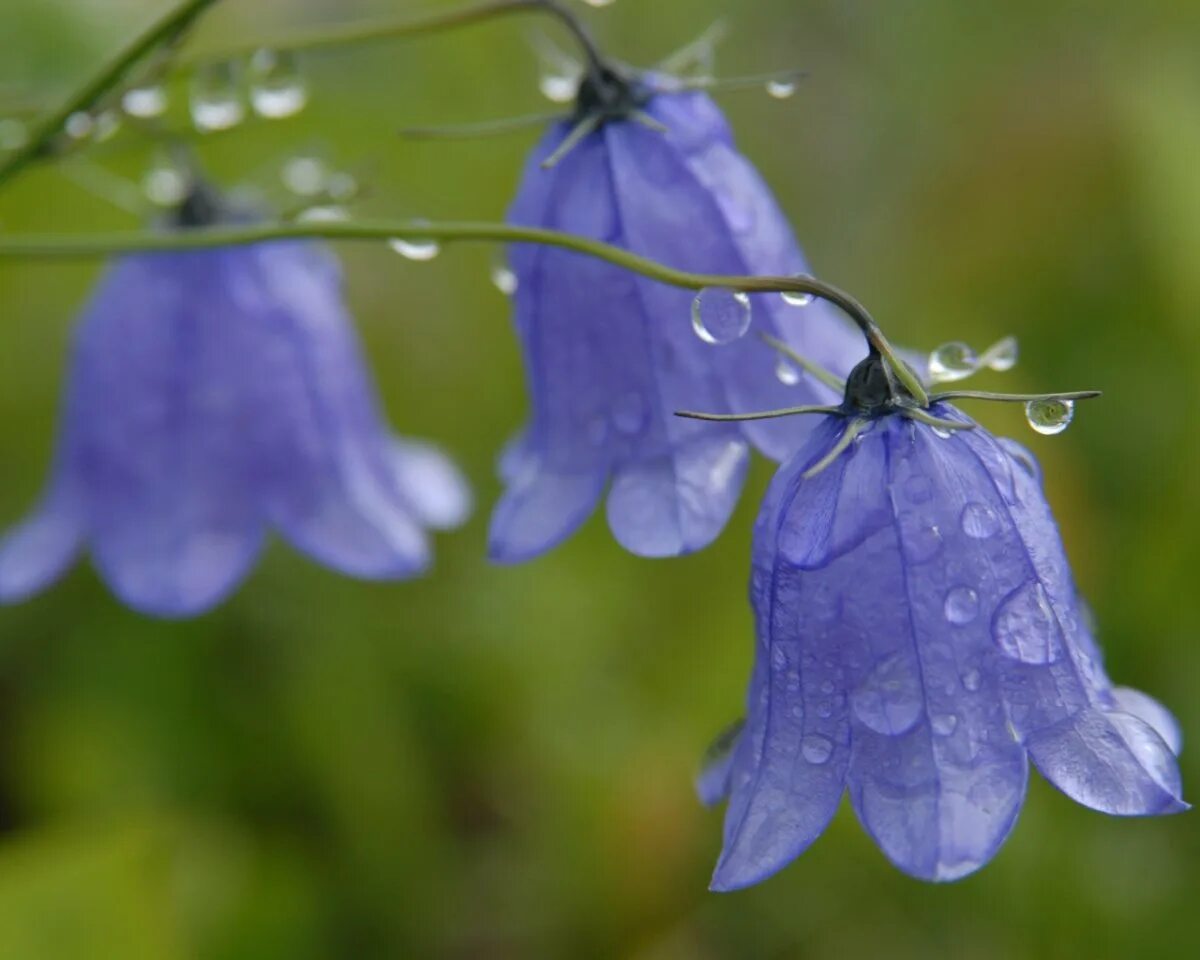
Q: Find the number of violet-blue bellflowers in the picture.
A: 3